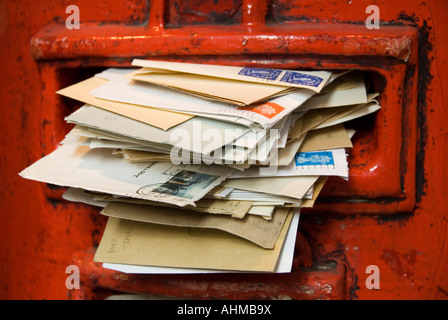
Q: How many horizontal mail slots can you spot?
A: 1